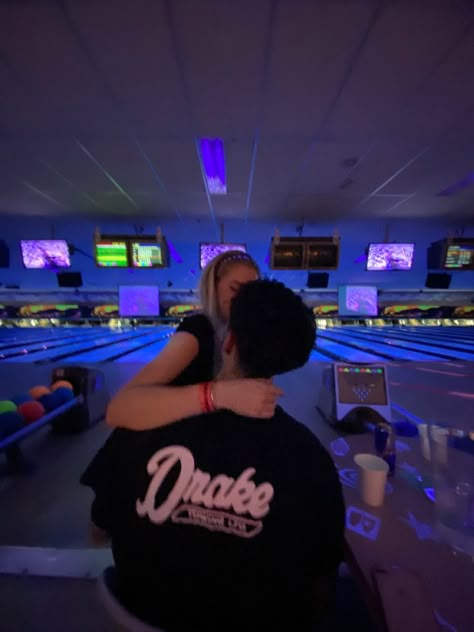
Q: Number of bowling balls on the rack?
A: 8